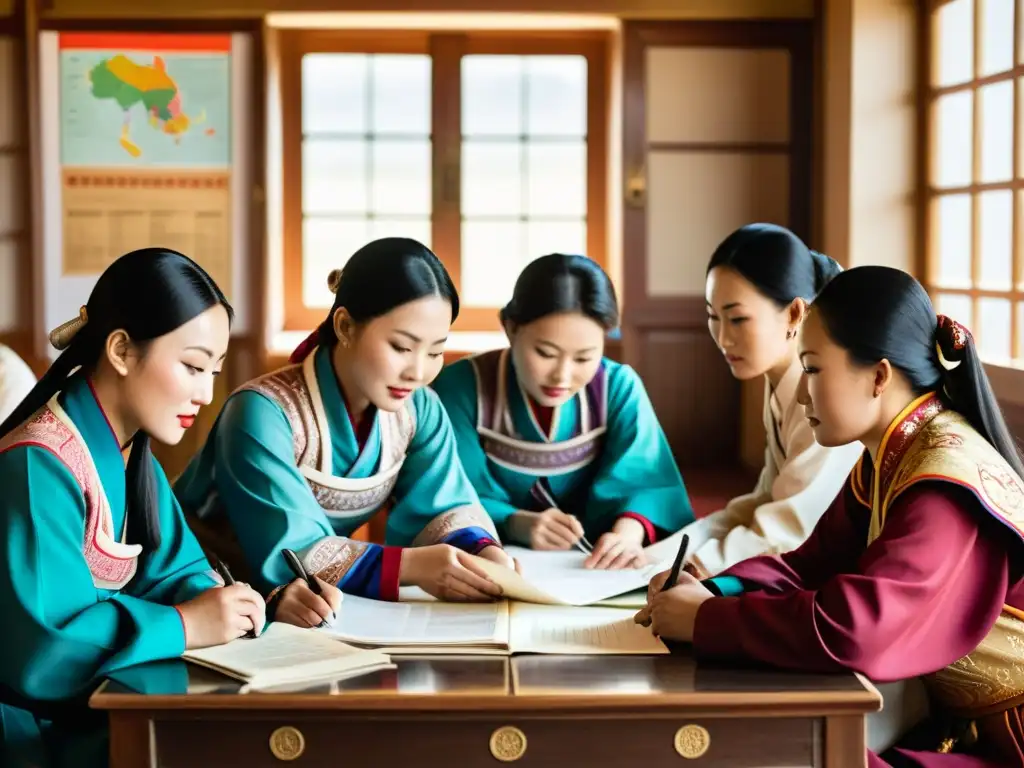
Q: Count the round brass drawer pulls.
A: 3